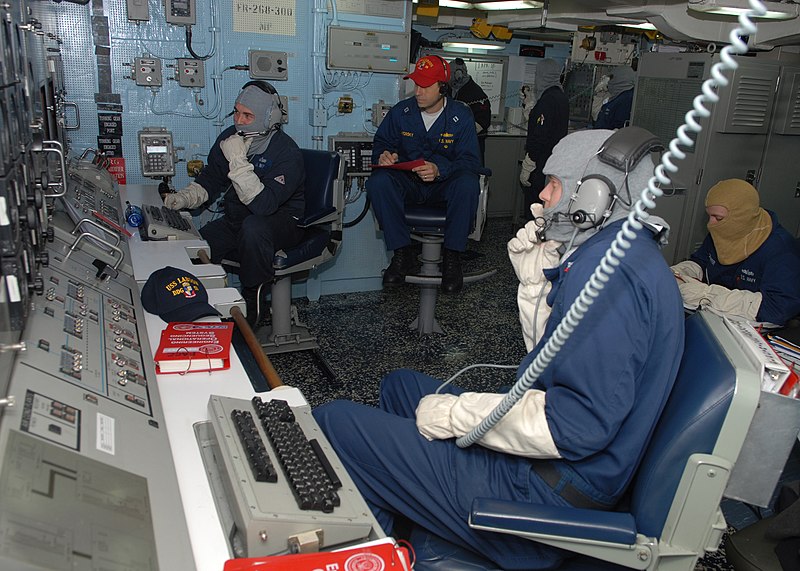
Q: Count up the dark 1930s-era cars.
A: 0